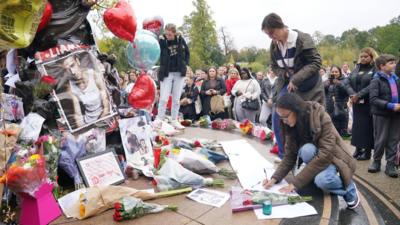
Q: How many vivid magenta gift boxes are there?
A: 1